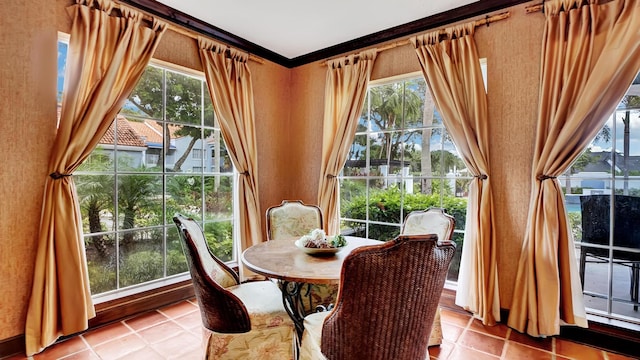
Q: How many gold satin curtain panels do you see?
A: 5